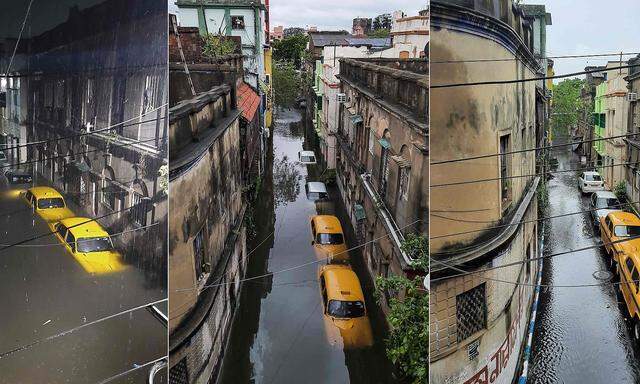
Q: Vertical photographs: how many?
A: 3